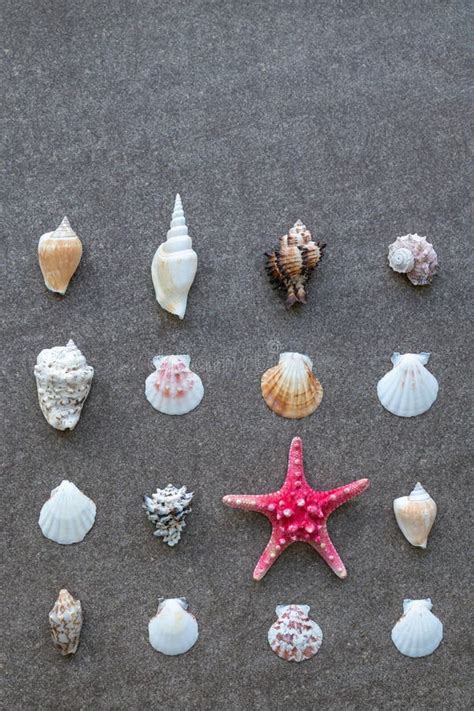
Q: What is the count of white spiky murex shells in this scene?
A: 1